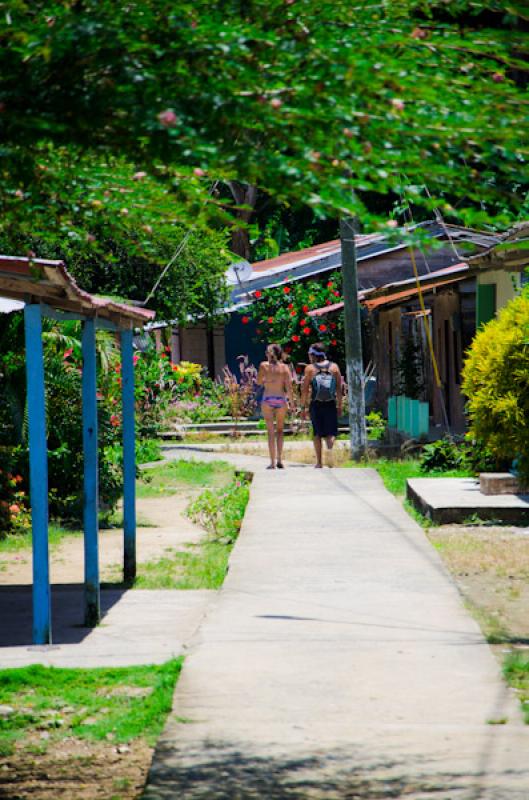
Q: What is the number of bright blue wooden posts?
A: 3